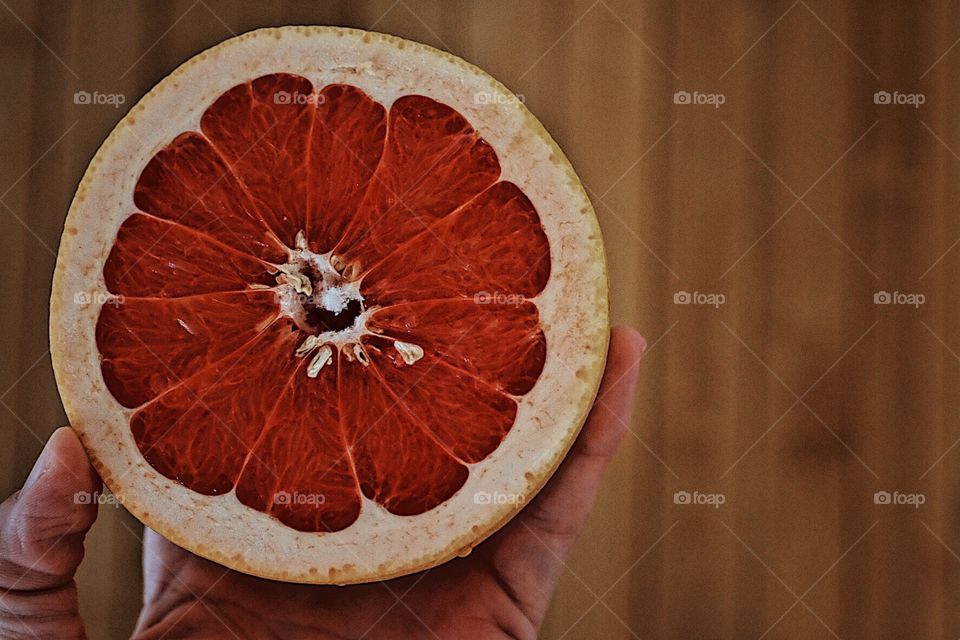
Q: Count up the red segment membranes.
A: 12